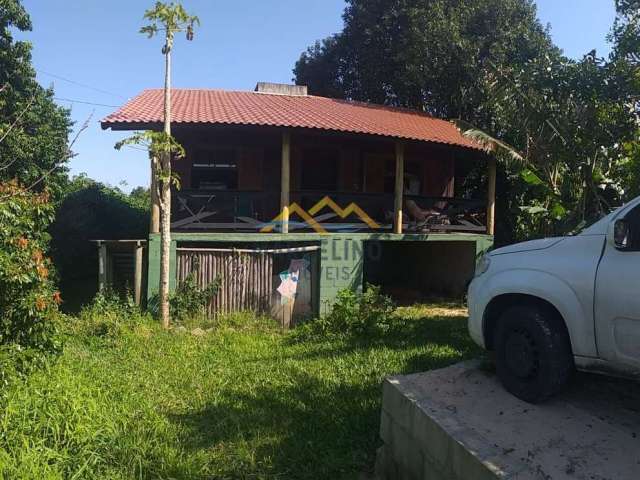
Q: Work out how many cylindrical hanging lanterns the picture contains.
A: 0